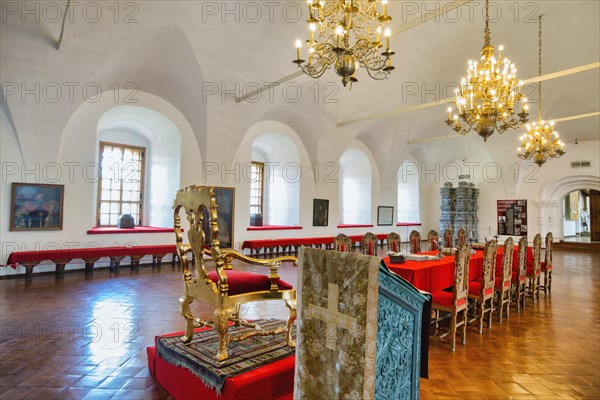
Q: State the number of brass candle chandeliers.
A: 3